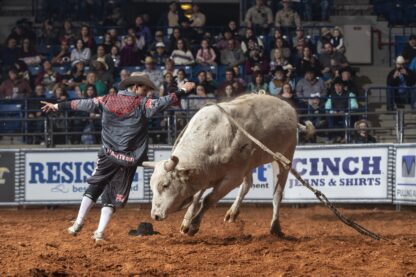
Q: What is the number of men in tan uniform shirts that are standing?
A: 4